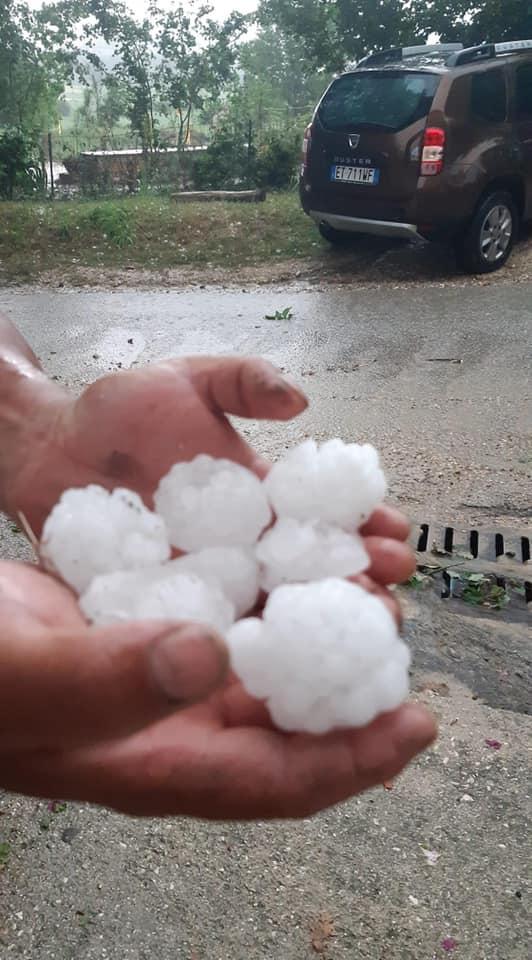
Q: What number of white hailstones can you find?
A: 7